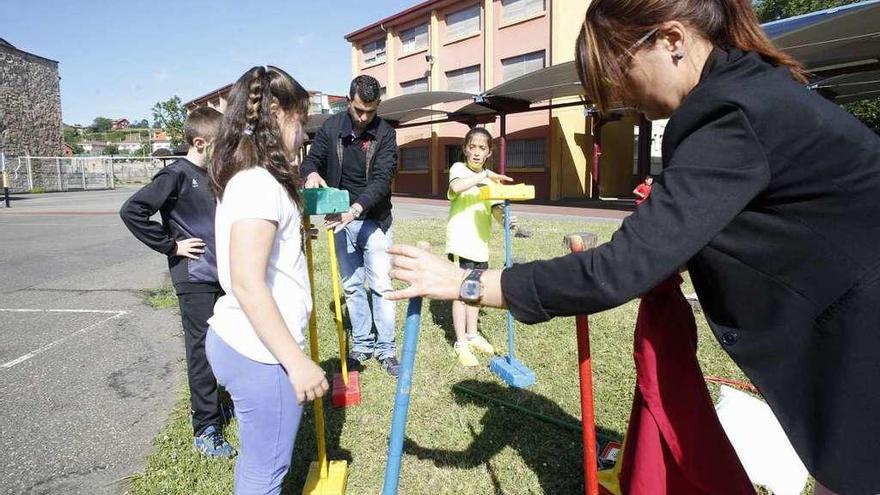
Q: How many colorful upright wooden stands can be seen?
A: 5